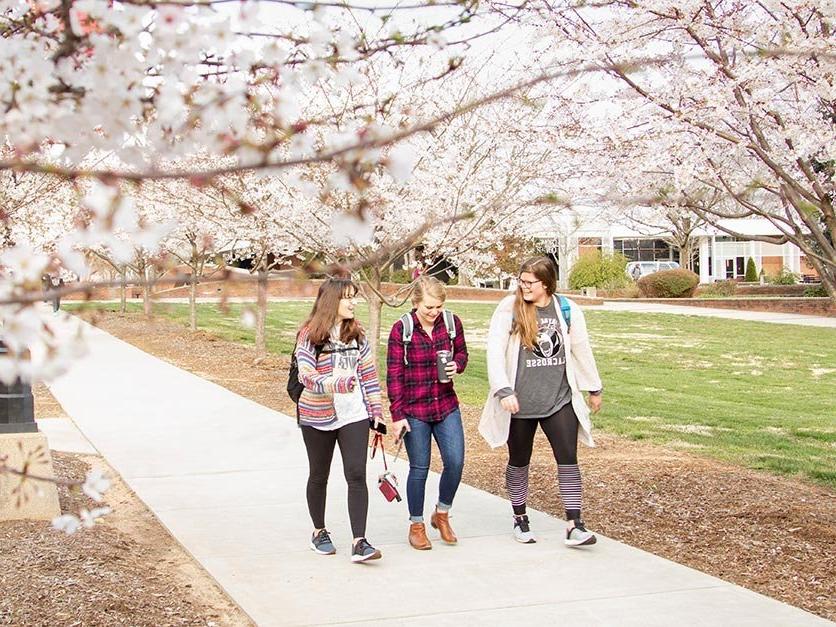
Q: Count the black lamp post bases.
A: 1